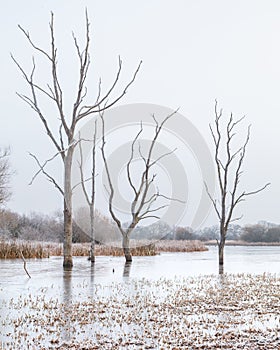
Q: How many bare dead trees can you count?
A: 4